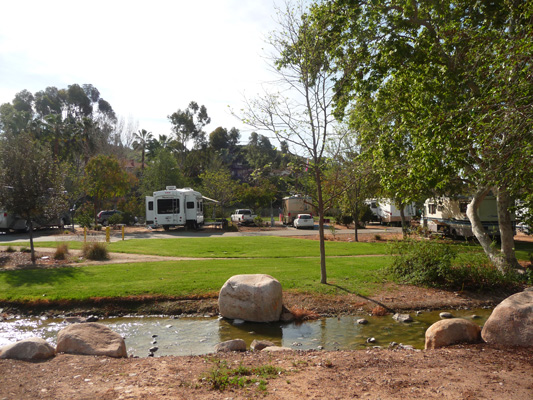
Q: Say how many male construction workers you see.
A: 0